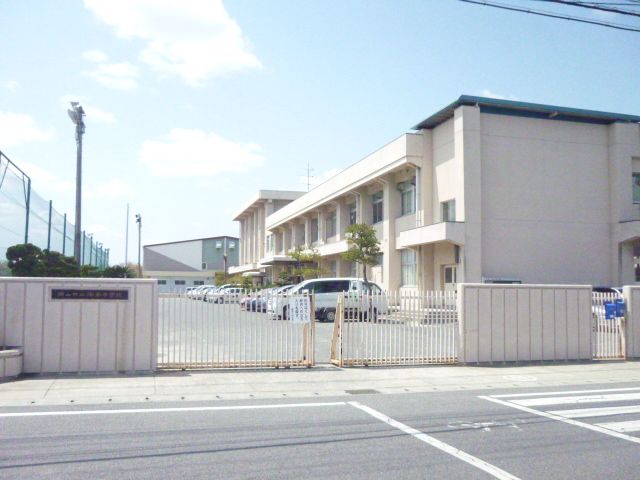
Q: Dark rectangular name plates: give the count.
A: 1